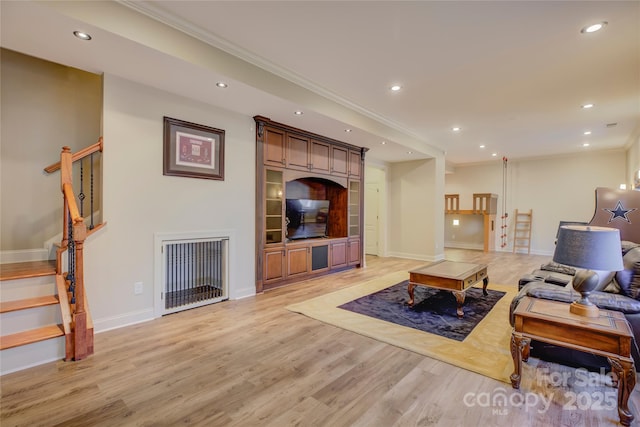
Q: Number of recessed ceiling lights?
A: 14